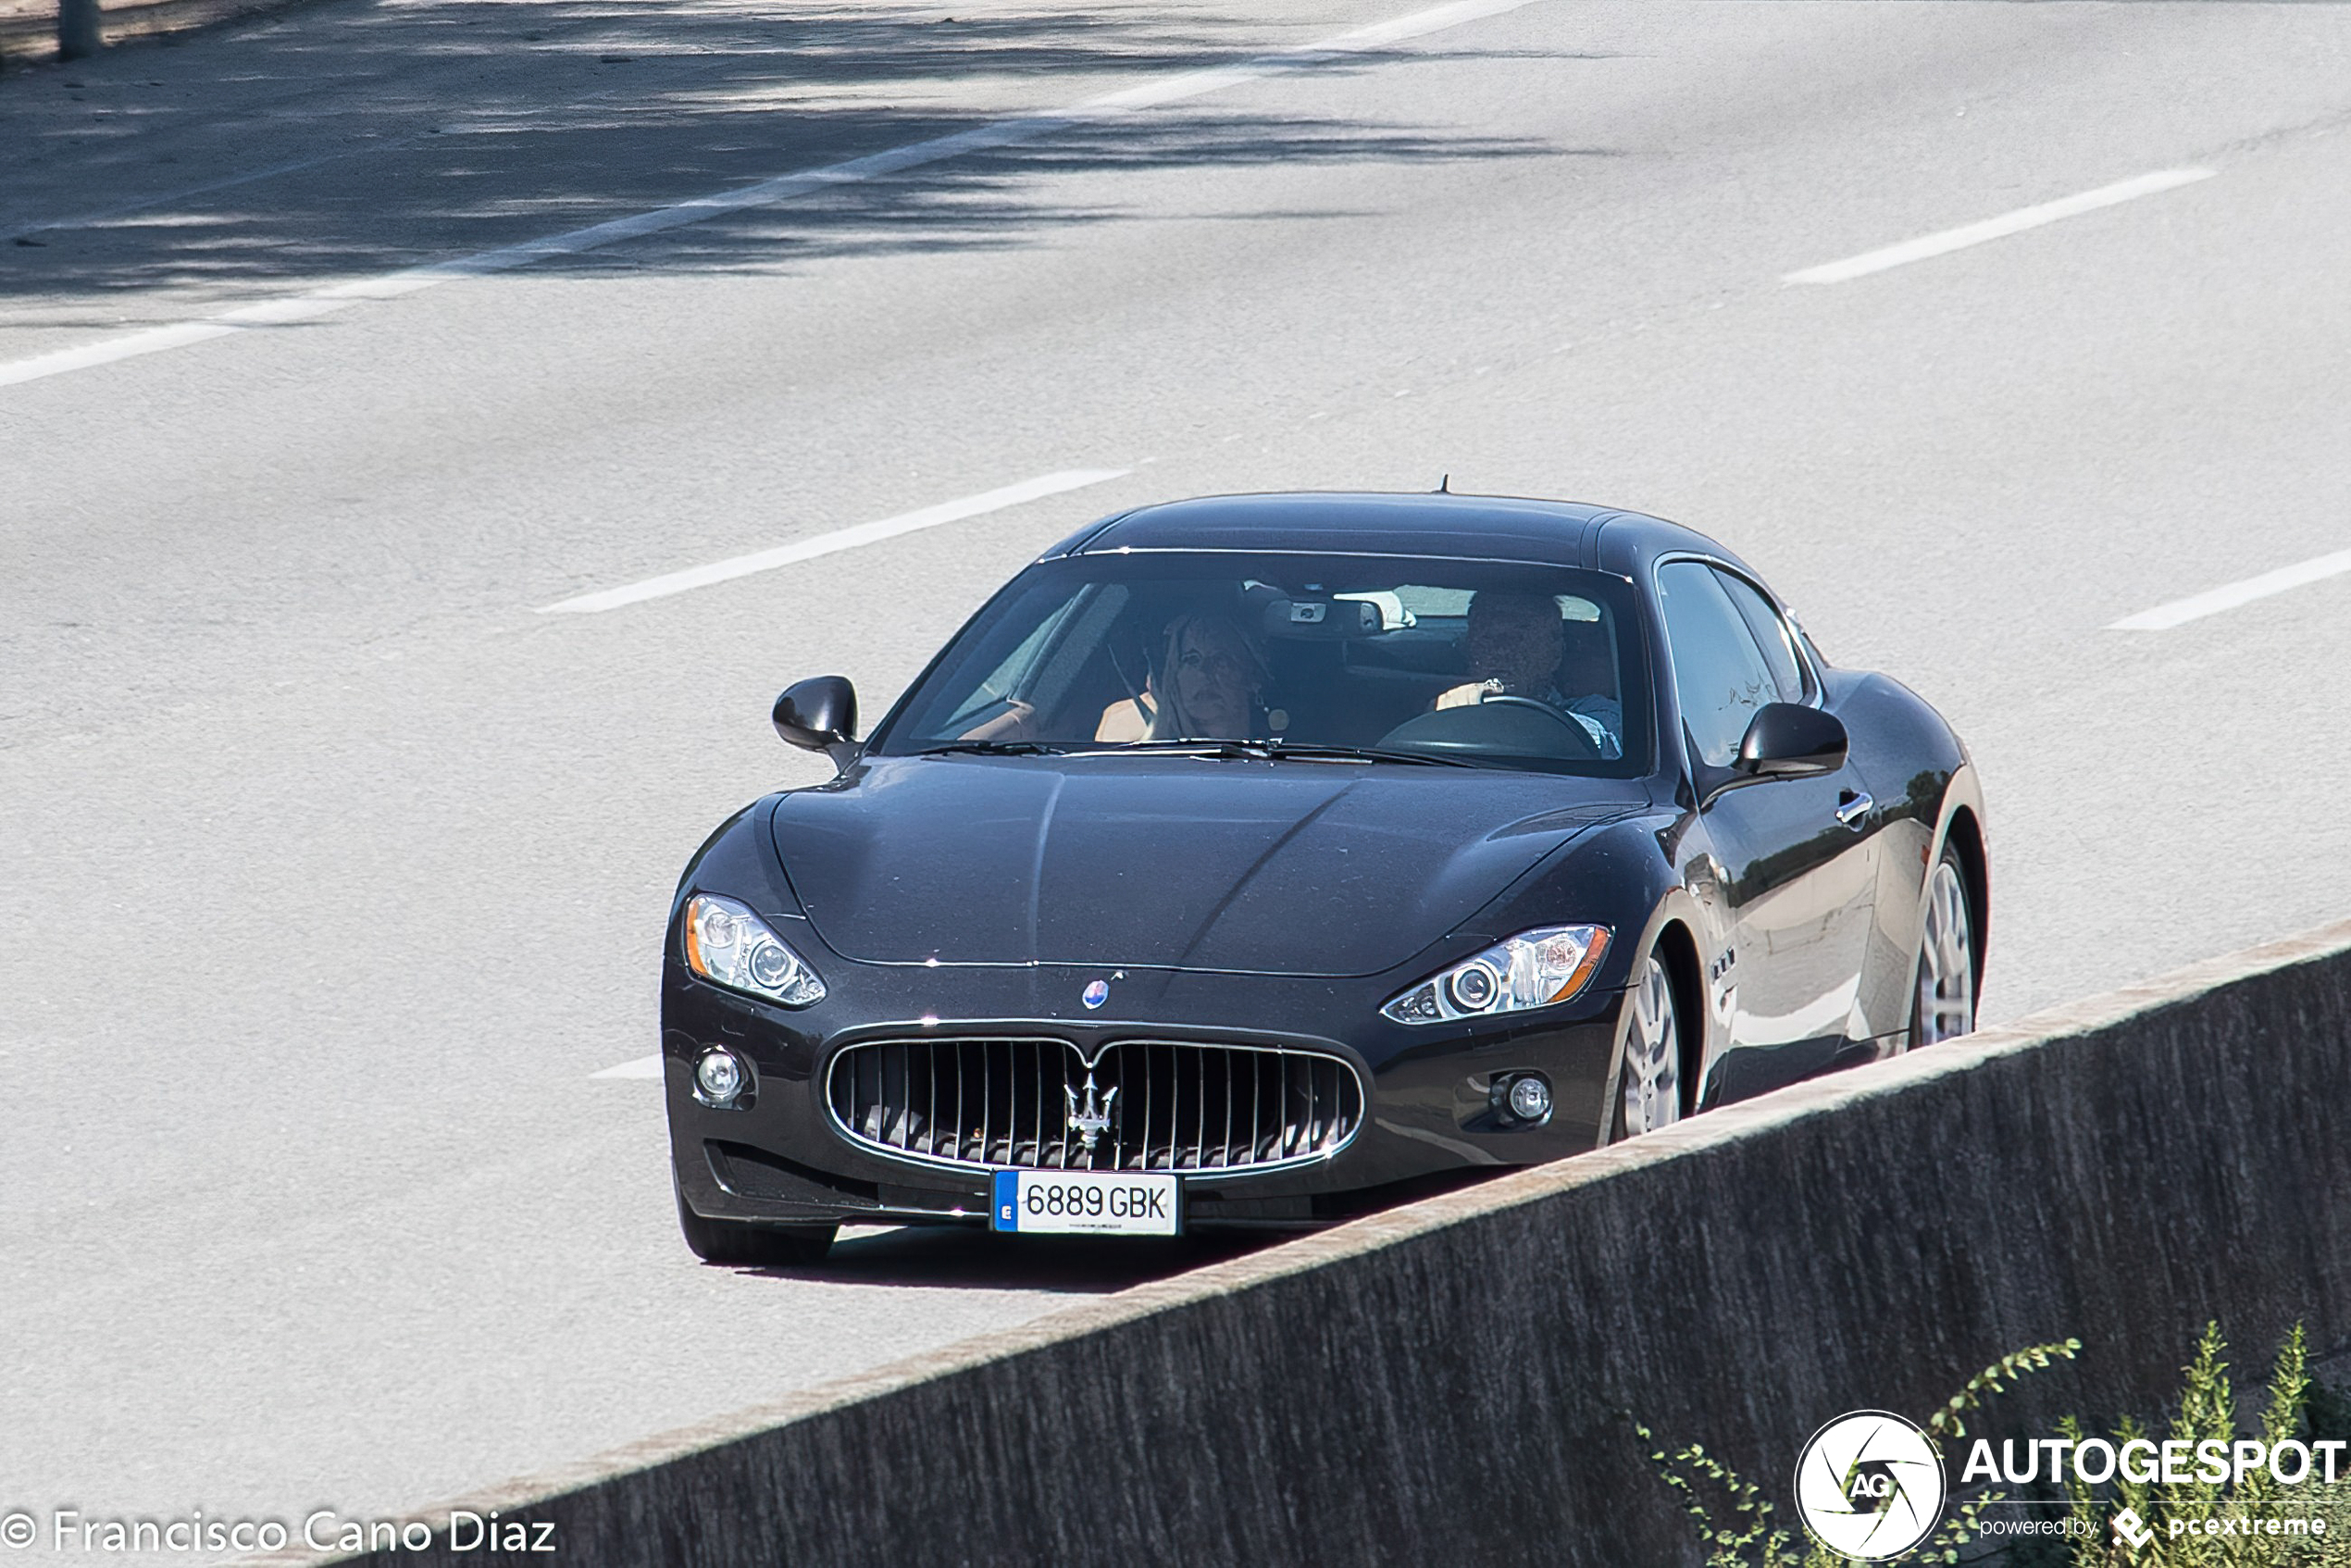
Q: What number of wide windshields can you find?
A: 1